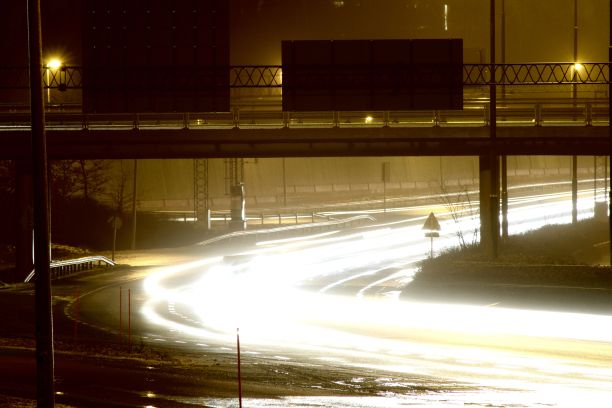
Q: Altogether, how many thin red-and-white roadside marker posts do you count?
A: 4